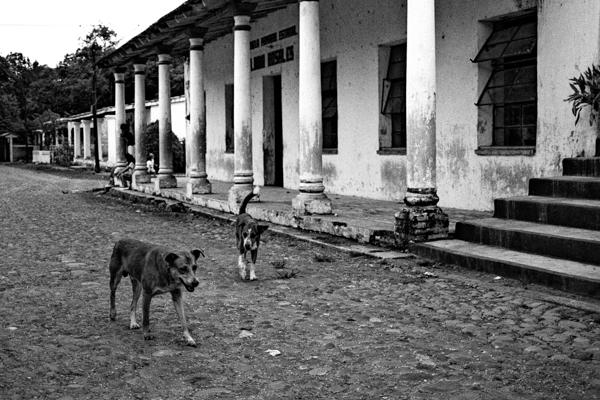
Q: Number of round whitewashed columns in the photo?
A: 7